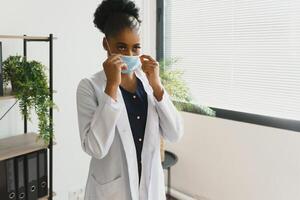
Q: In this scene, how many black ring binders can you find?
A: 4